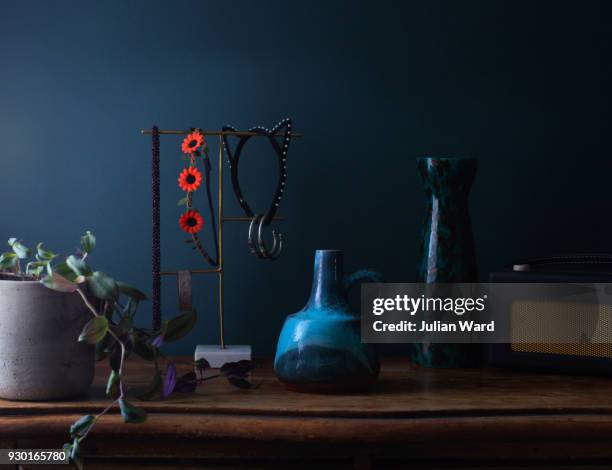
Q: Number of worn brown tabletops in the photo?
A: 1